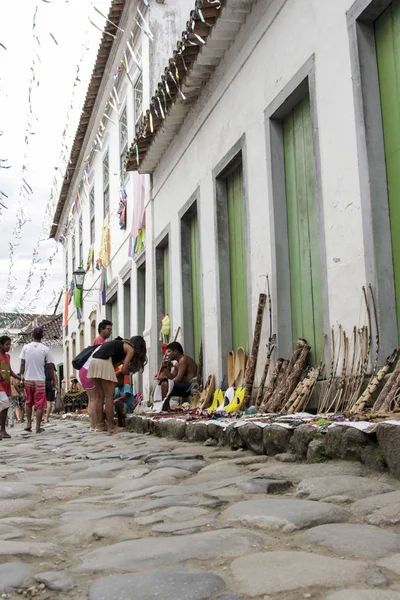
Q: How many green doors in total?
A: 5